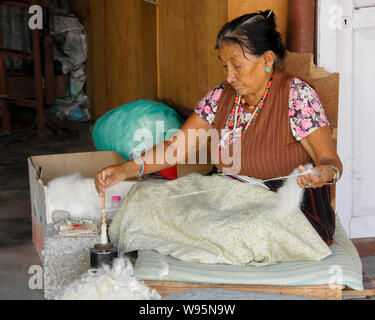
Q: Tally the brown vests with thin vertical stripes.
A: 1